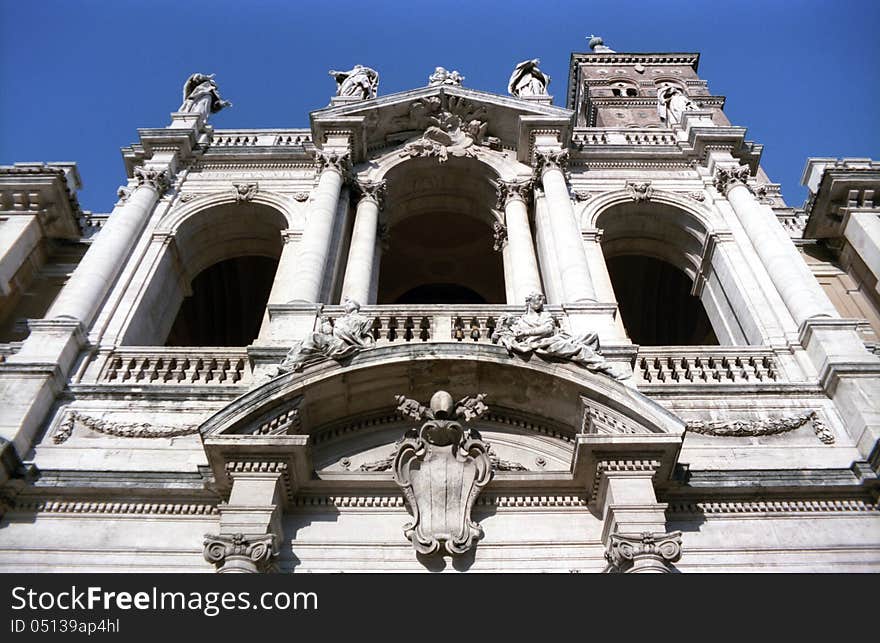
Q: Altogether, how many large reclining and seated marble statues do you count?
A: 2